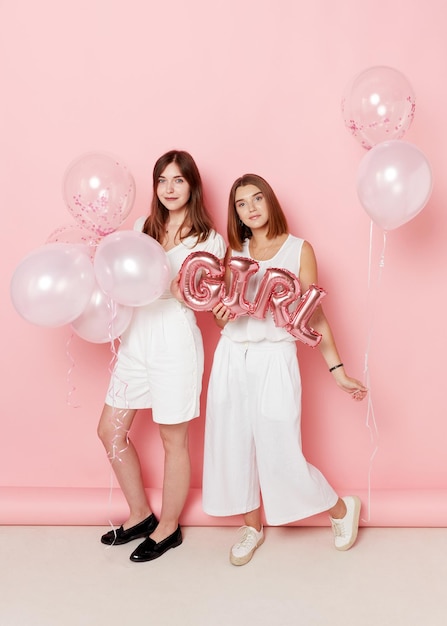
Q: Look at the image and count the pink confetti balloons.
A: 3